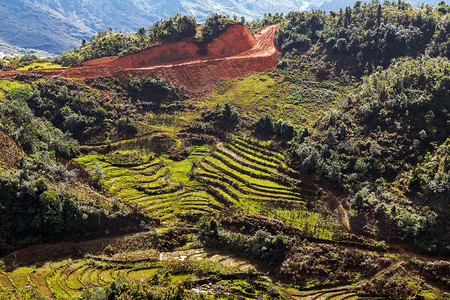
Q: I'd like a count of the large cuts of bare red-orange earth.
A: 1